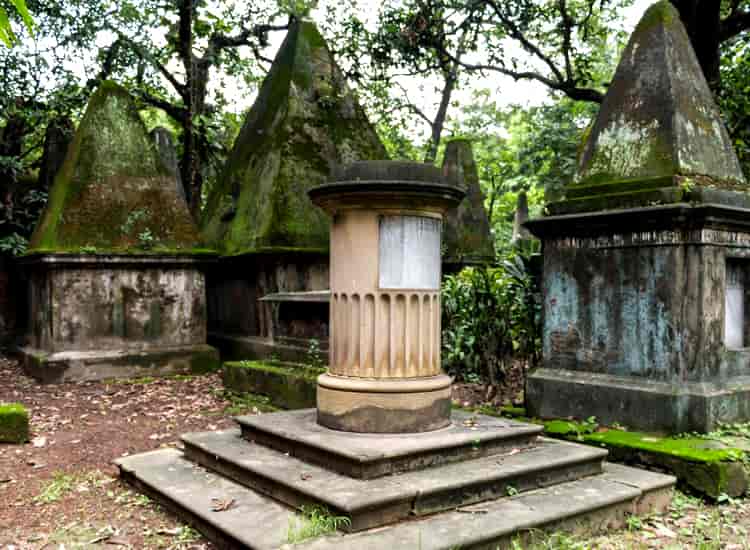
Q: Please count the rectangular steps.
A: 3